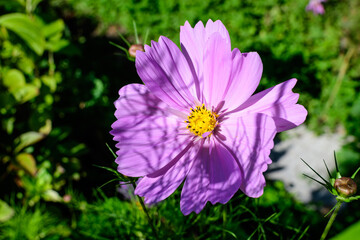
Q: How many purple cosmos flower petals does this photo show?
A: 8